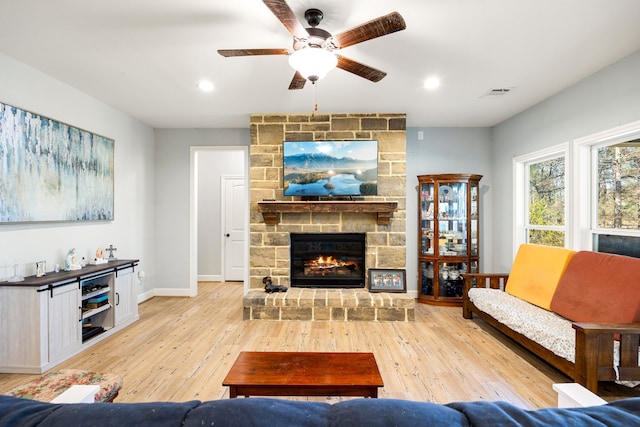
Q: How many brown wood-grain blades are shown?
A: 5